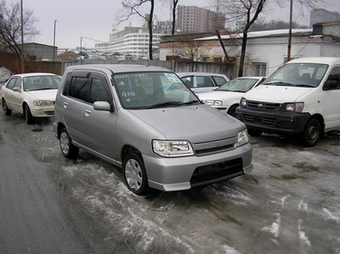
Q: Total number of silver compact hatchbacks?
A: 1